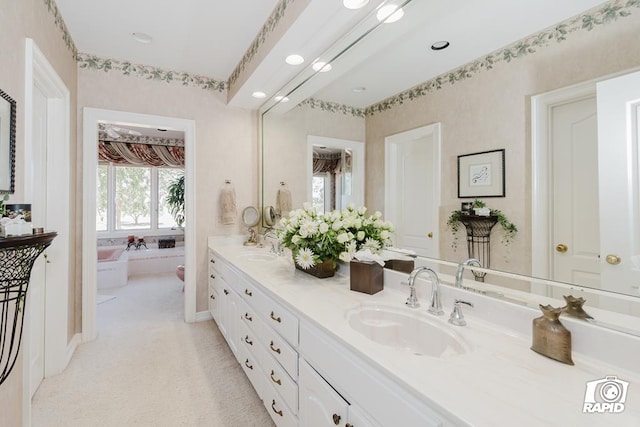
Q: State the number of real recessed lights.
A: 3